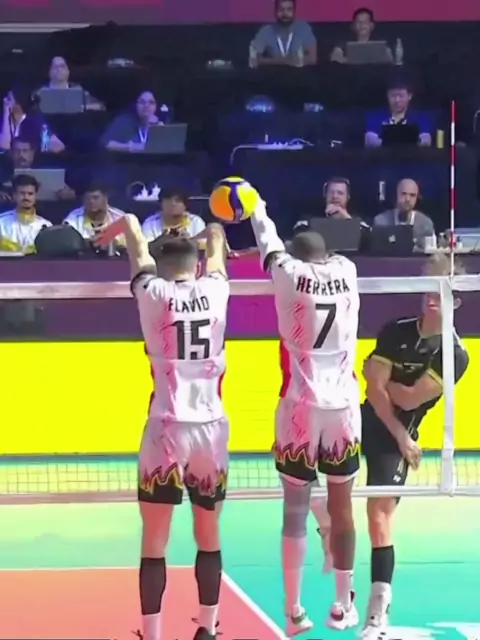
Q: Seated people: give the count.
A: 12